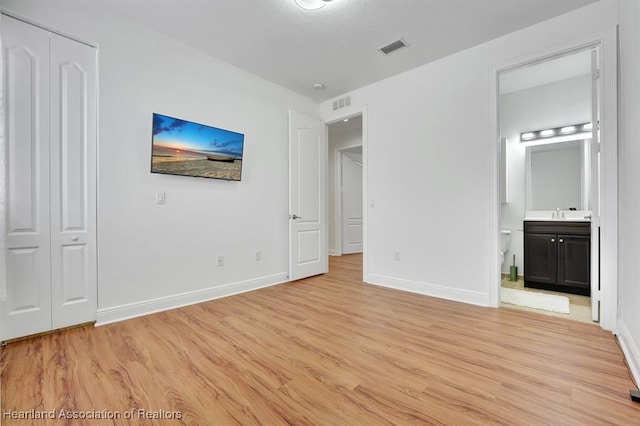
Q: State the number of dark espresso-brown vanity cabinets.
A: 1